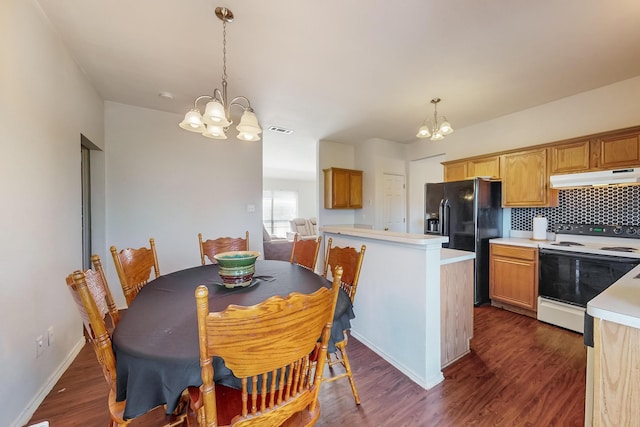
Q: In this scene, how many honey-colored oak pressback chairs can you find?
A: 6